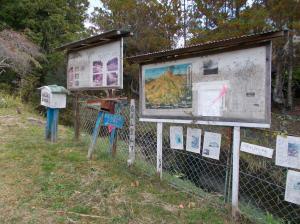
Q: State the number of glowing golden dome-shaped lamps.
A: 0